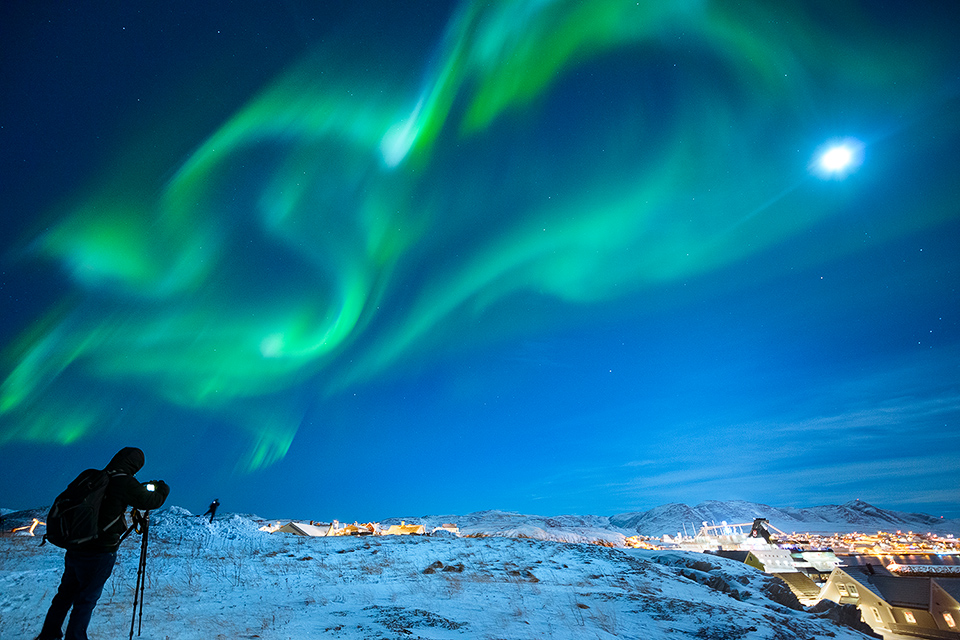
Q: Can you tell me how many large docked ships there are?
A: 1